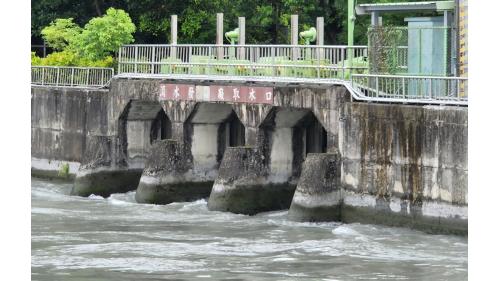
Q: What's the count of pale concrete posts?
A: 5